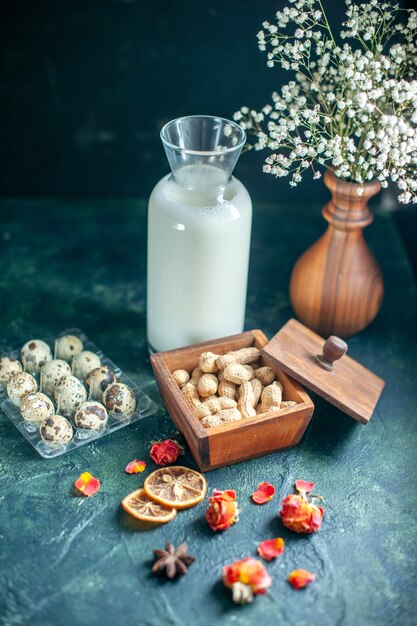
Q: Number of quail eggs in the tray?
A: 12